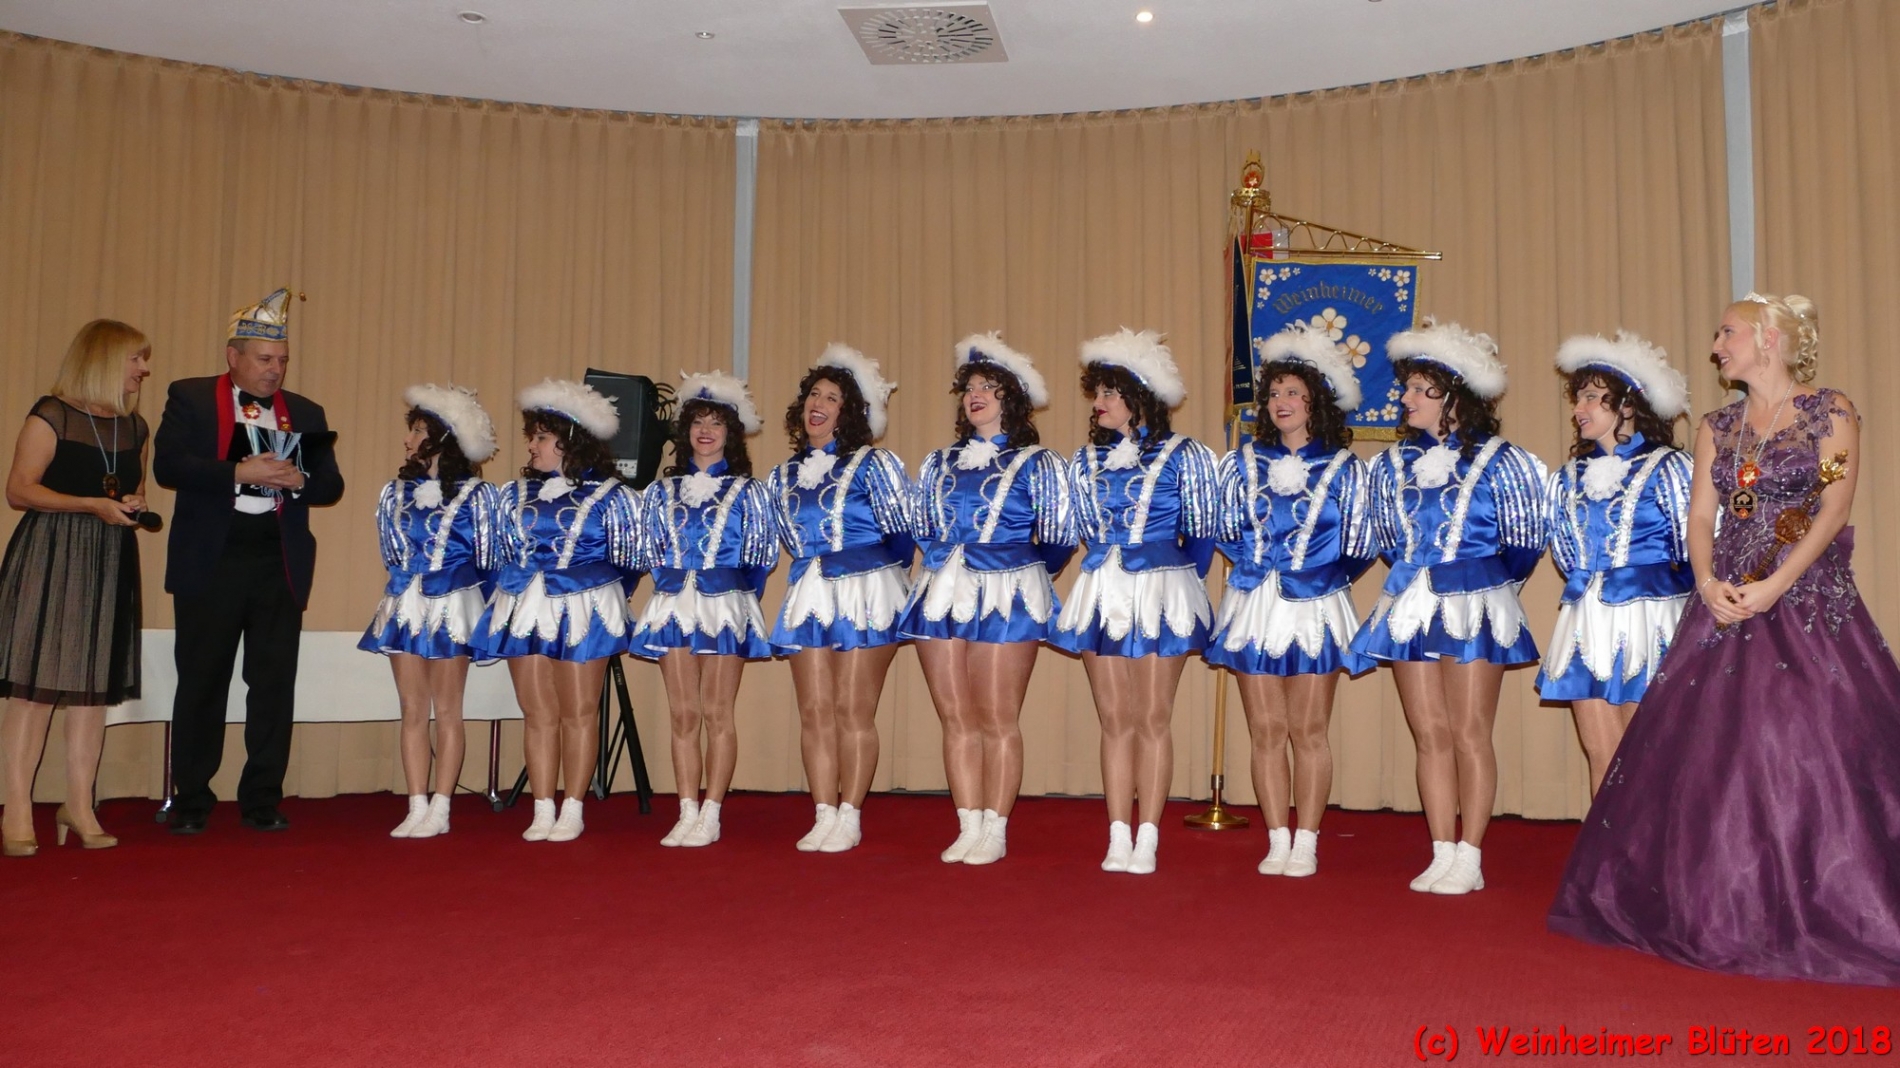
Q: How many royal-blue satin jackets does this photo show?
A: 9